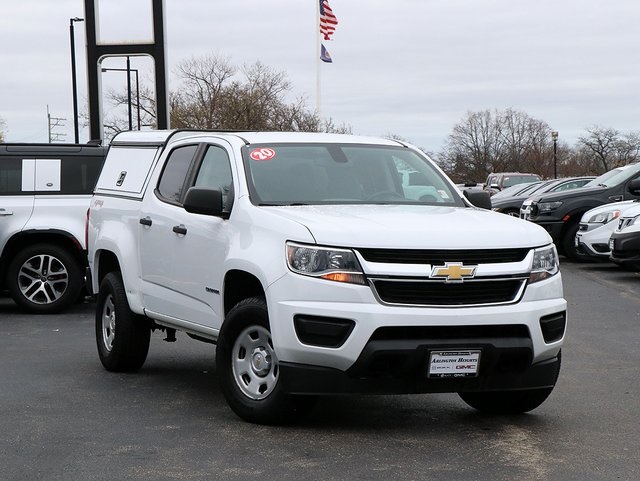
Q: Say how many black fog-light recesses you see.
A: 2